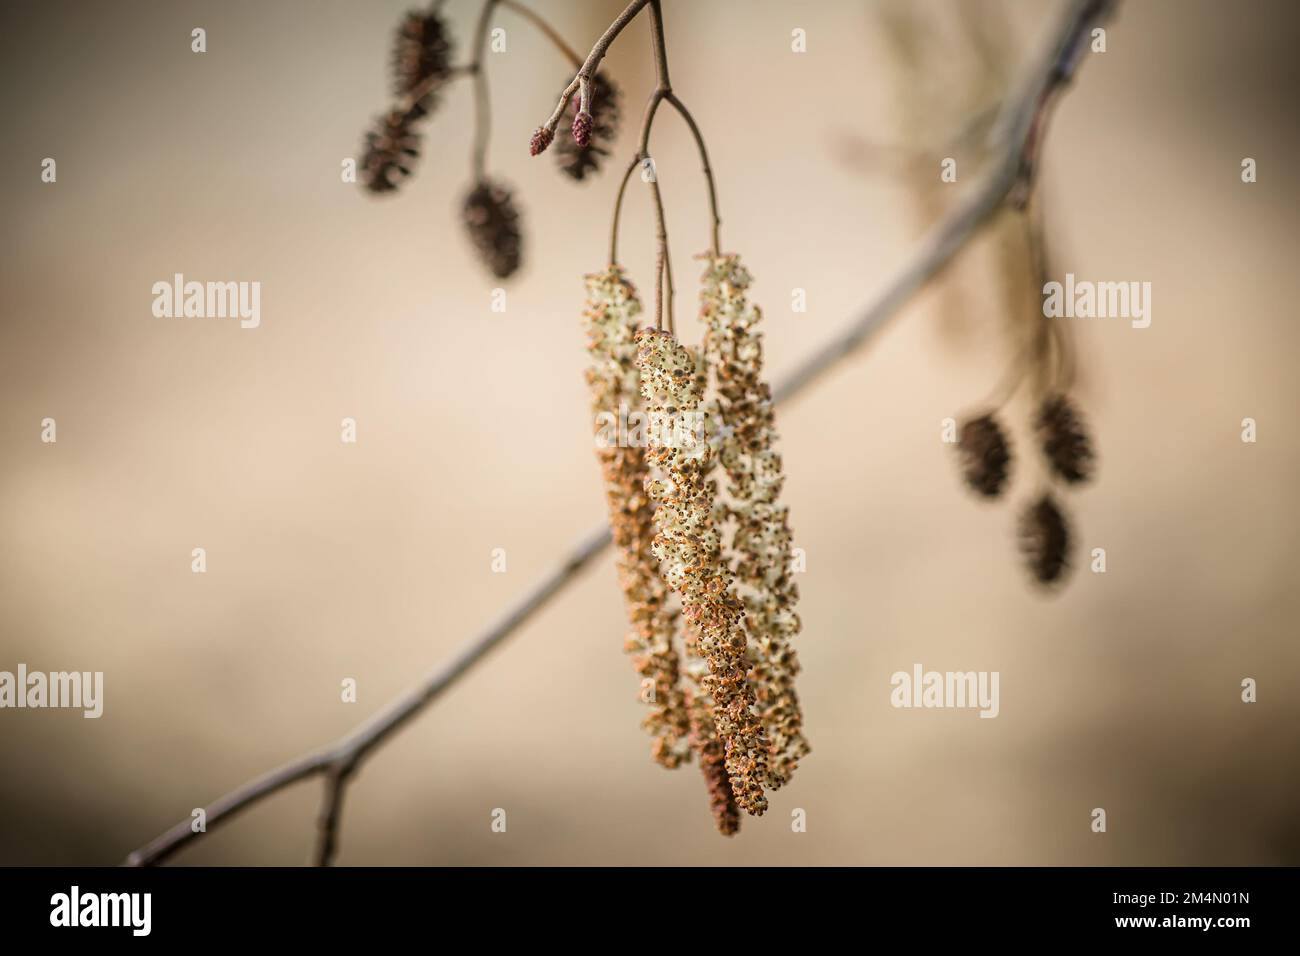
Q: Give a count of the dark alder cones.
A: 7